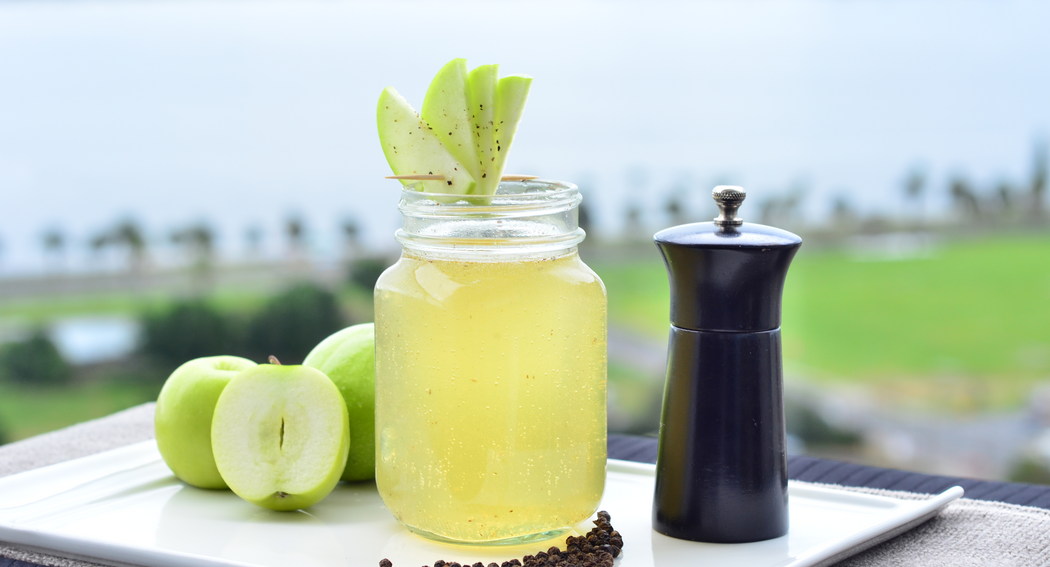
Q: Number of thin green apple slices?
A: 4